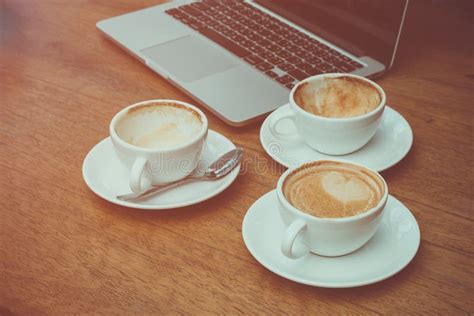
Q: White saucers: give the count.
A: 3